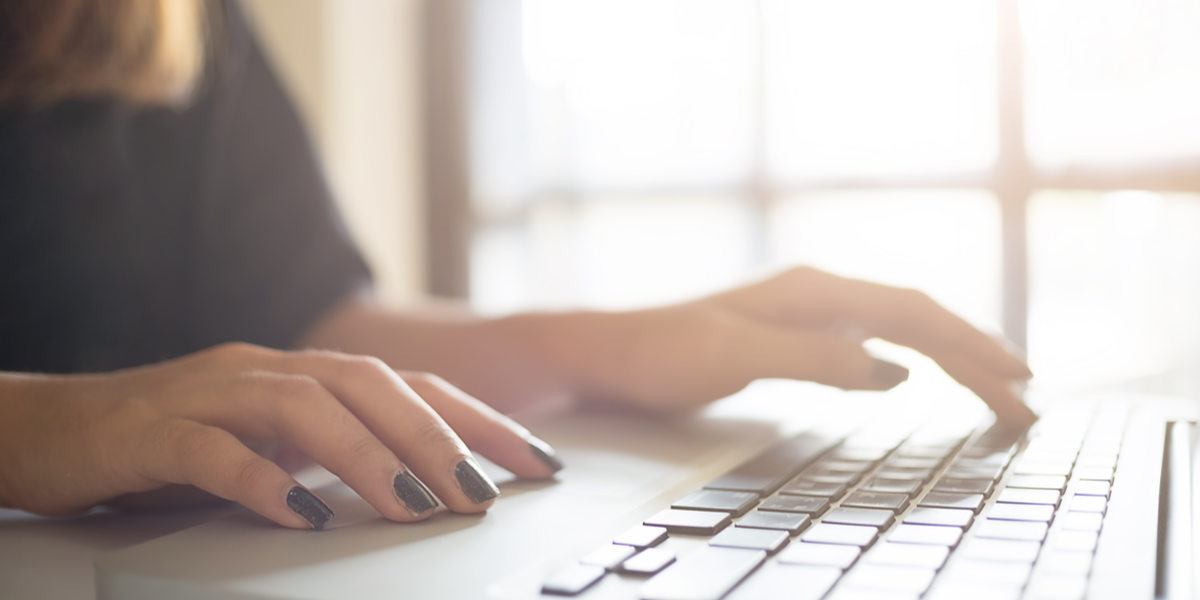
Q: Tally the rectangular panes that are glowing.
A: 6